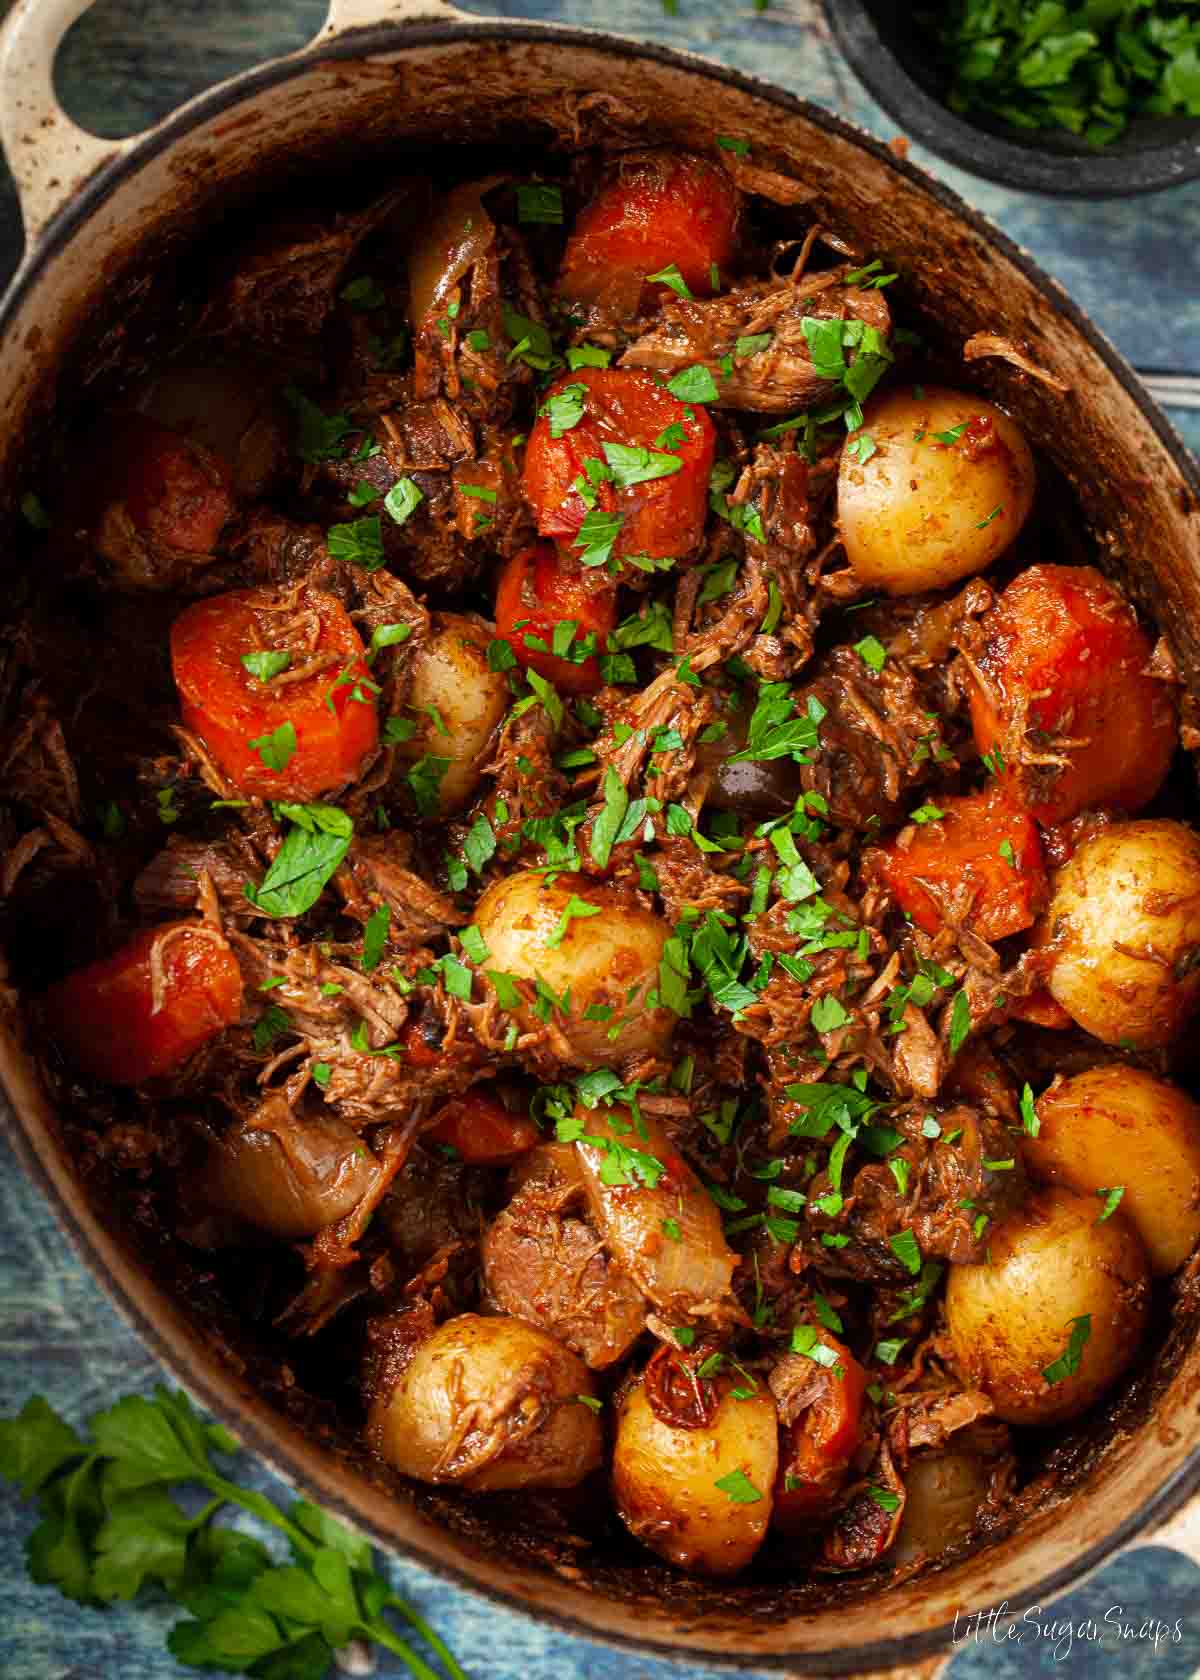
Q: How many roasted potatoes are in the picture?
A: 8